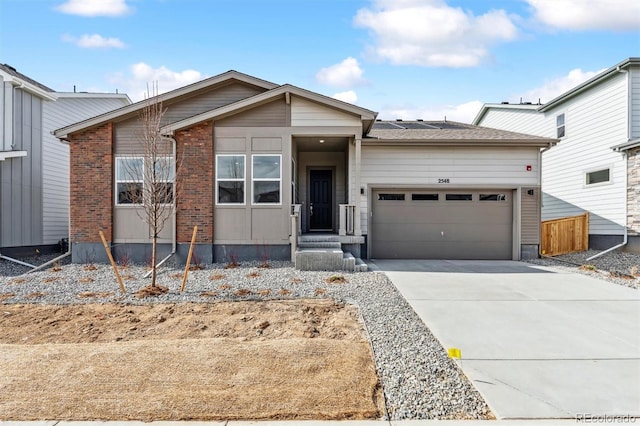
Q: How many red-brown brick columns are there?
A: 2